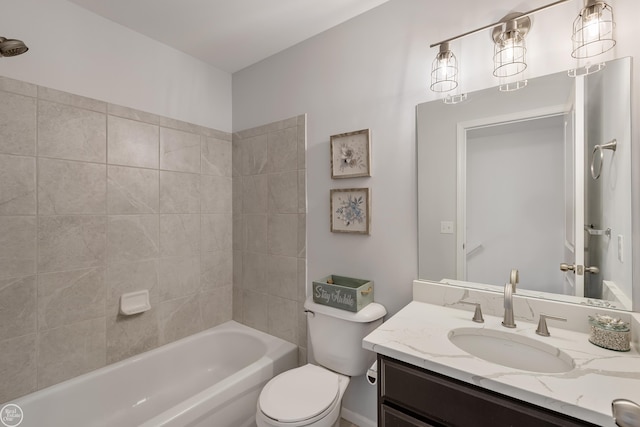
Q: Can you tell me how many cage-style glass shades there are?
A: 3